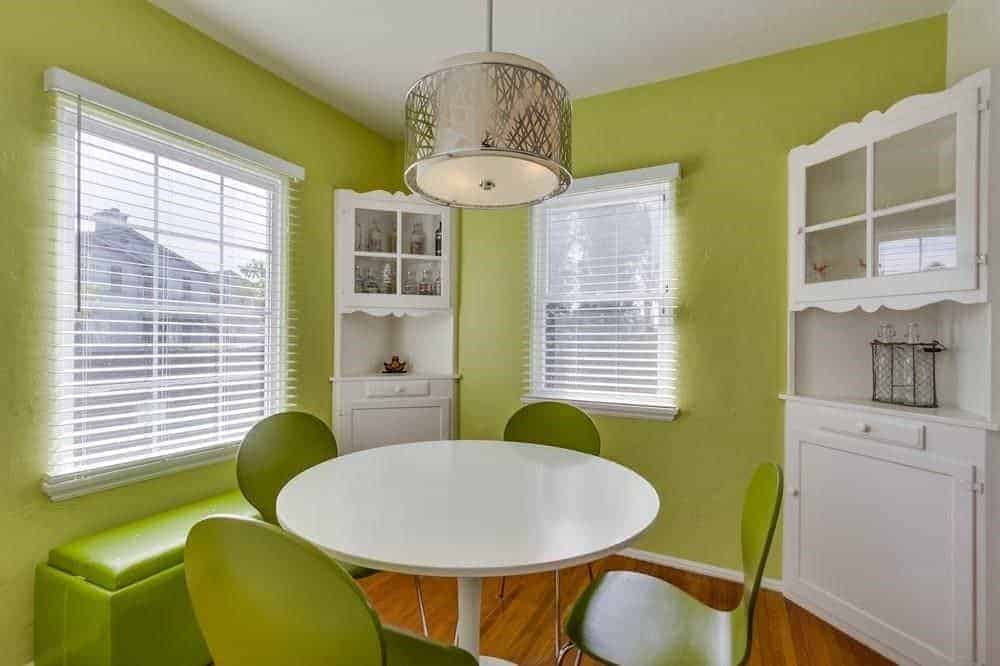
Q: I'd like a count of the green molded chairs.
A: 4